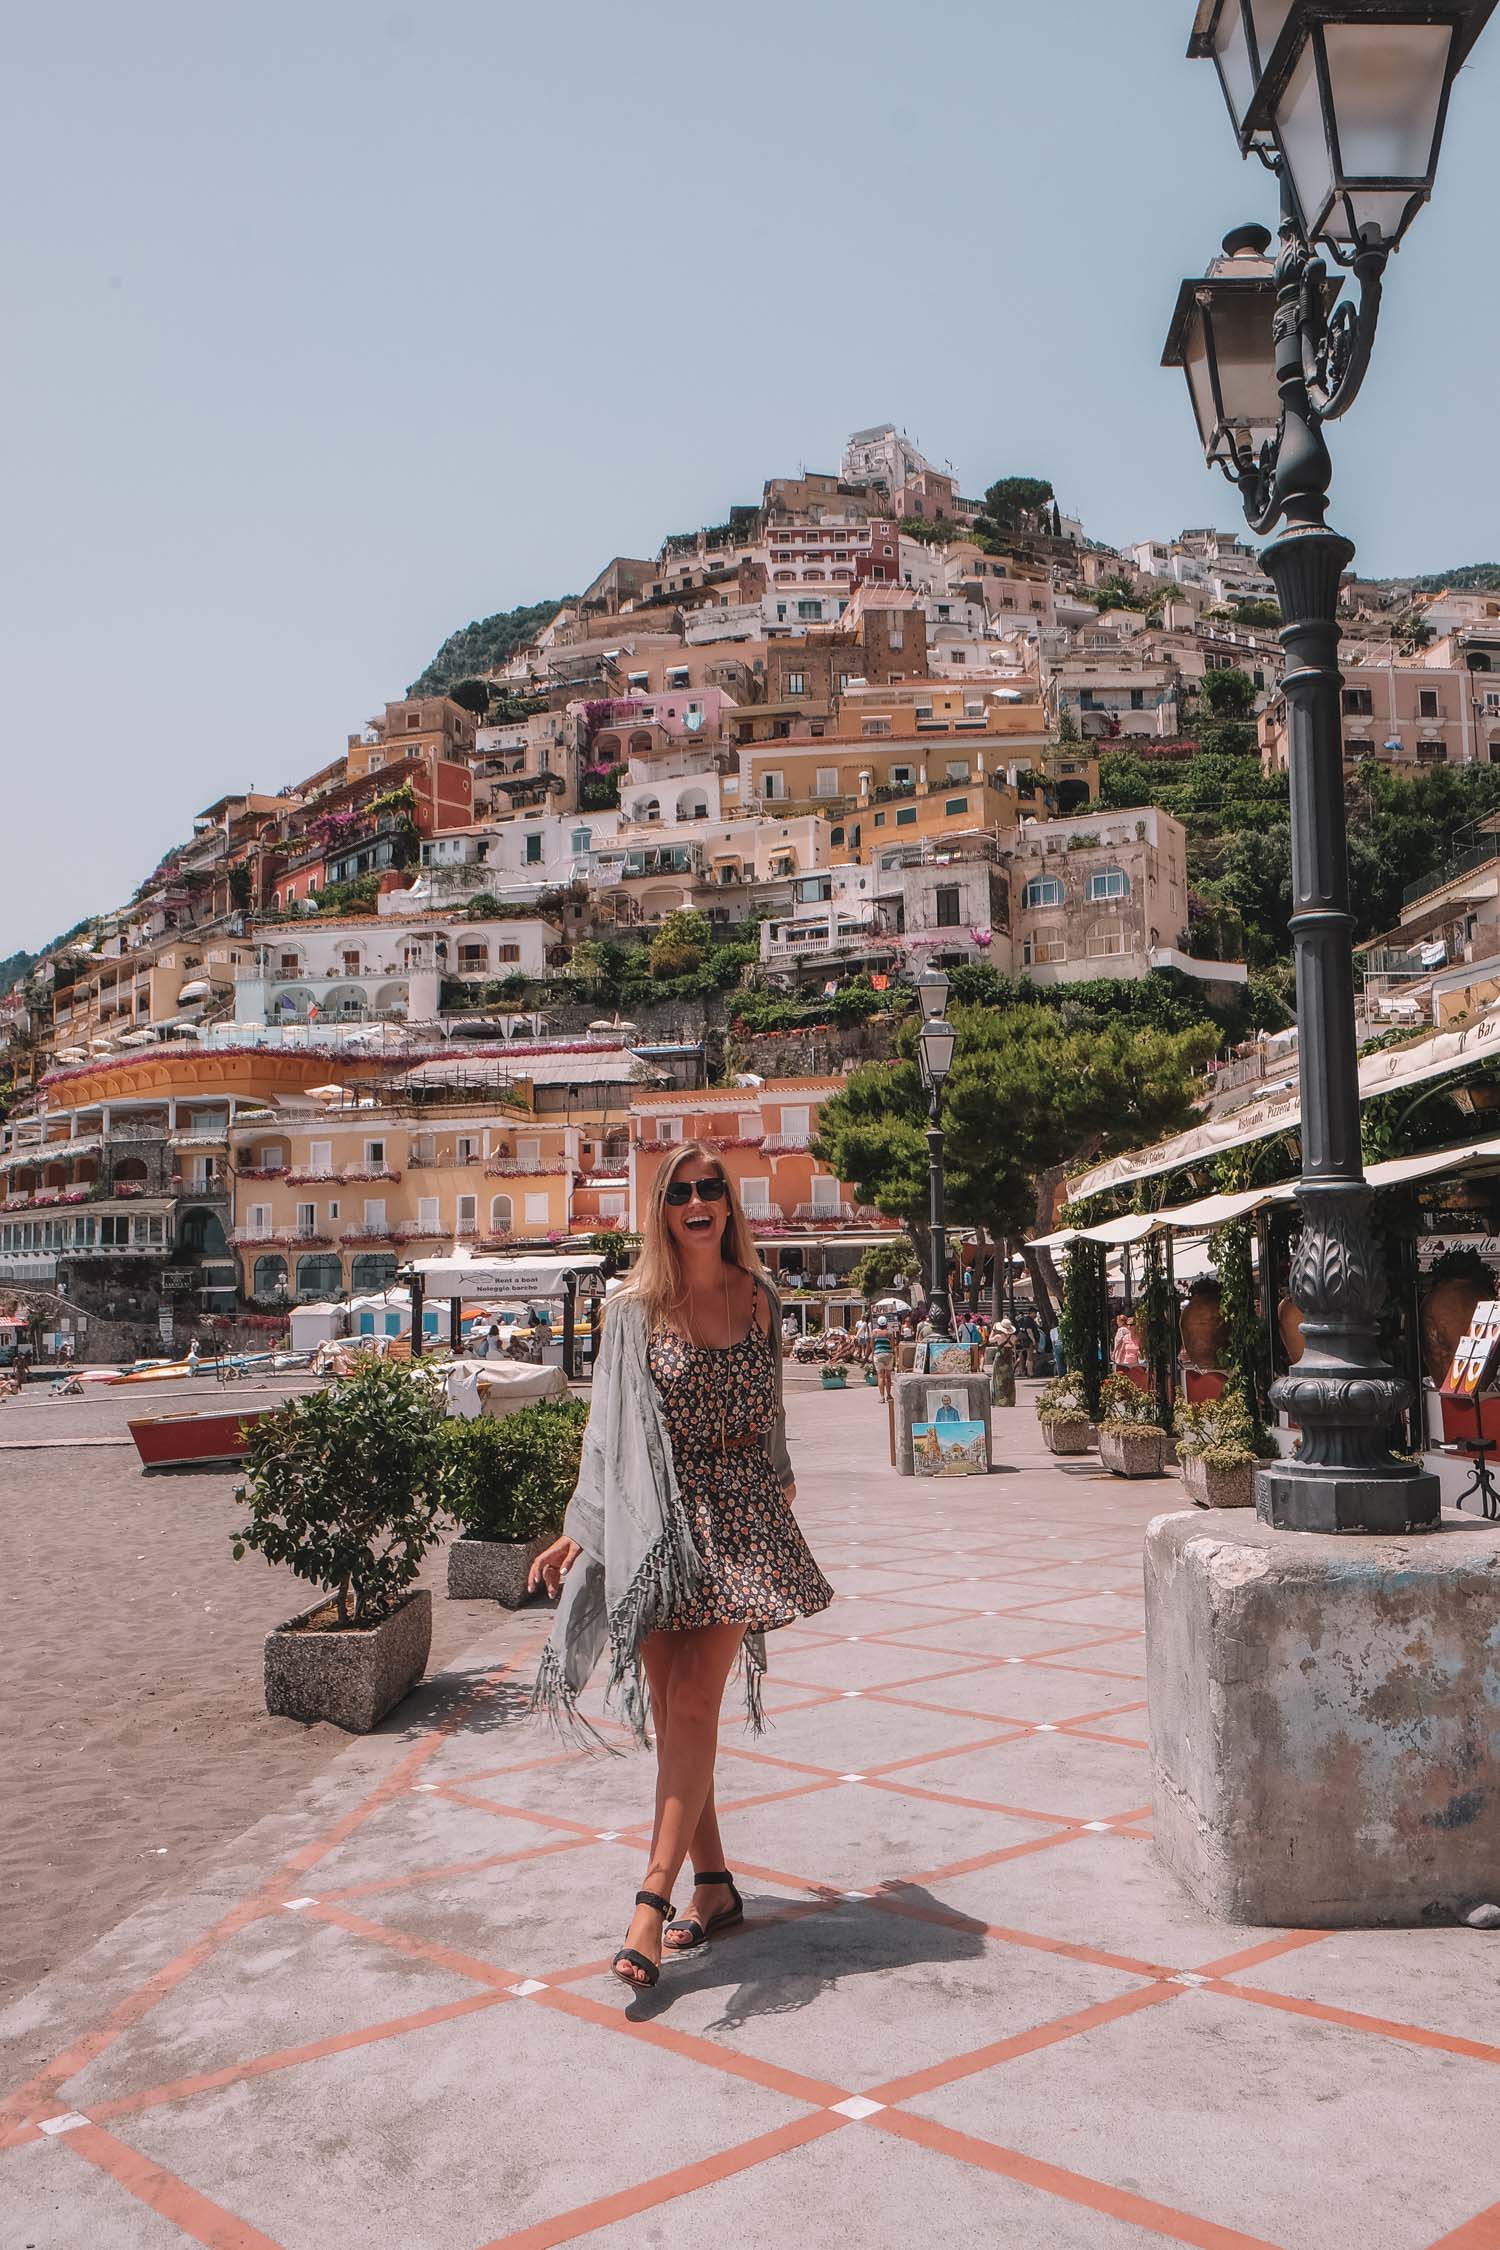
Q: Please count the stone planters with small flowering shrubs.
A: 3